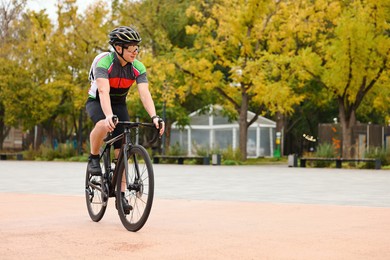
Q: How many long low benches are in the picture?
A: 3